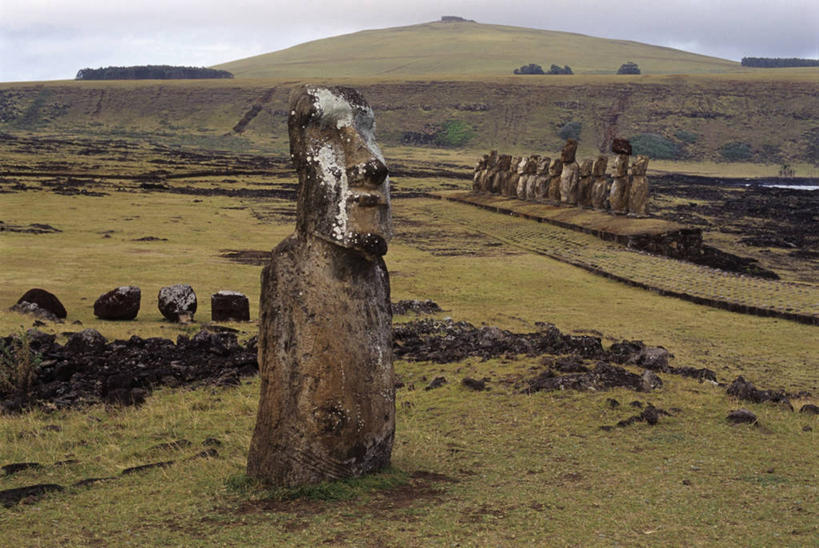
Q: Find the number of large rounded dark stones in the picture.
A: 4